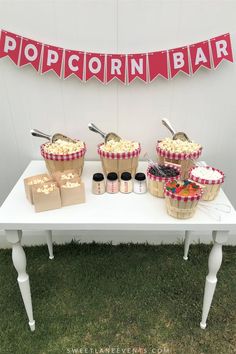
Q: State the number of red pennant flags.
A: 11